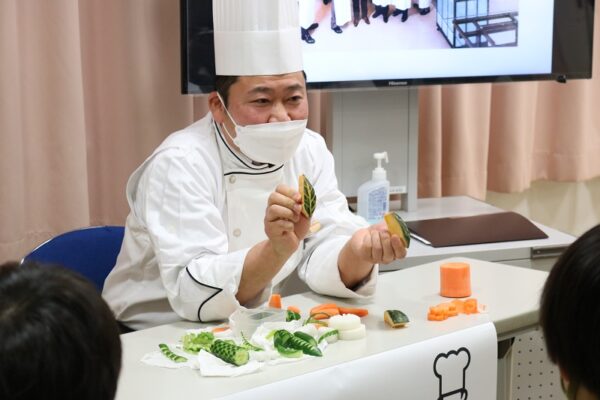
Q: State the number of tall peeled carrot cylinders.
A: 1